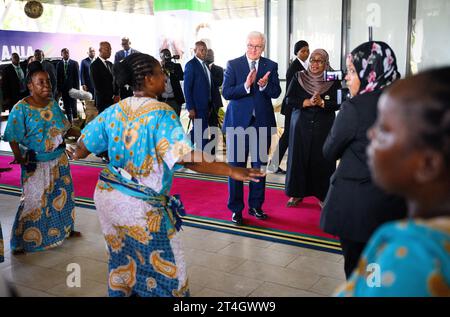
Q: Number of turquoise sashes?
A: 2